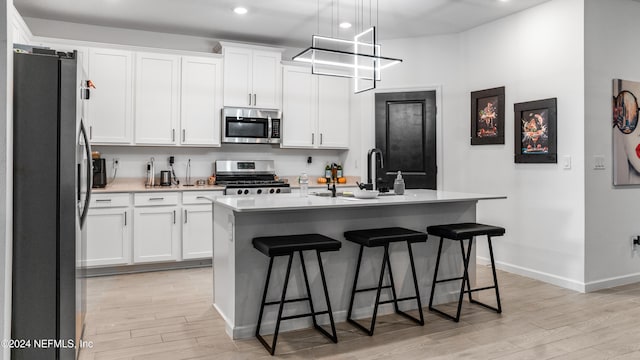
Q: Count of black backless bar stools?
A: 3